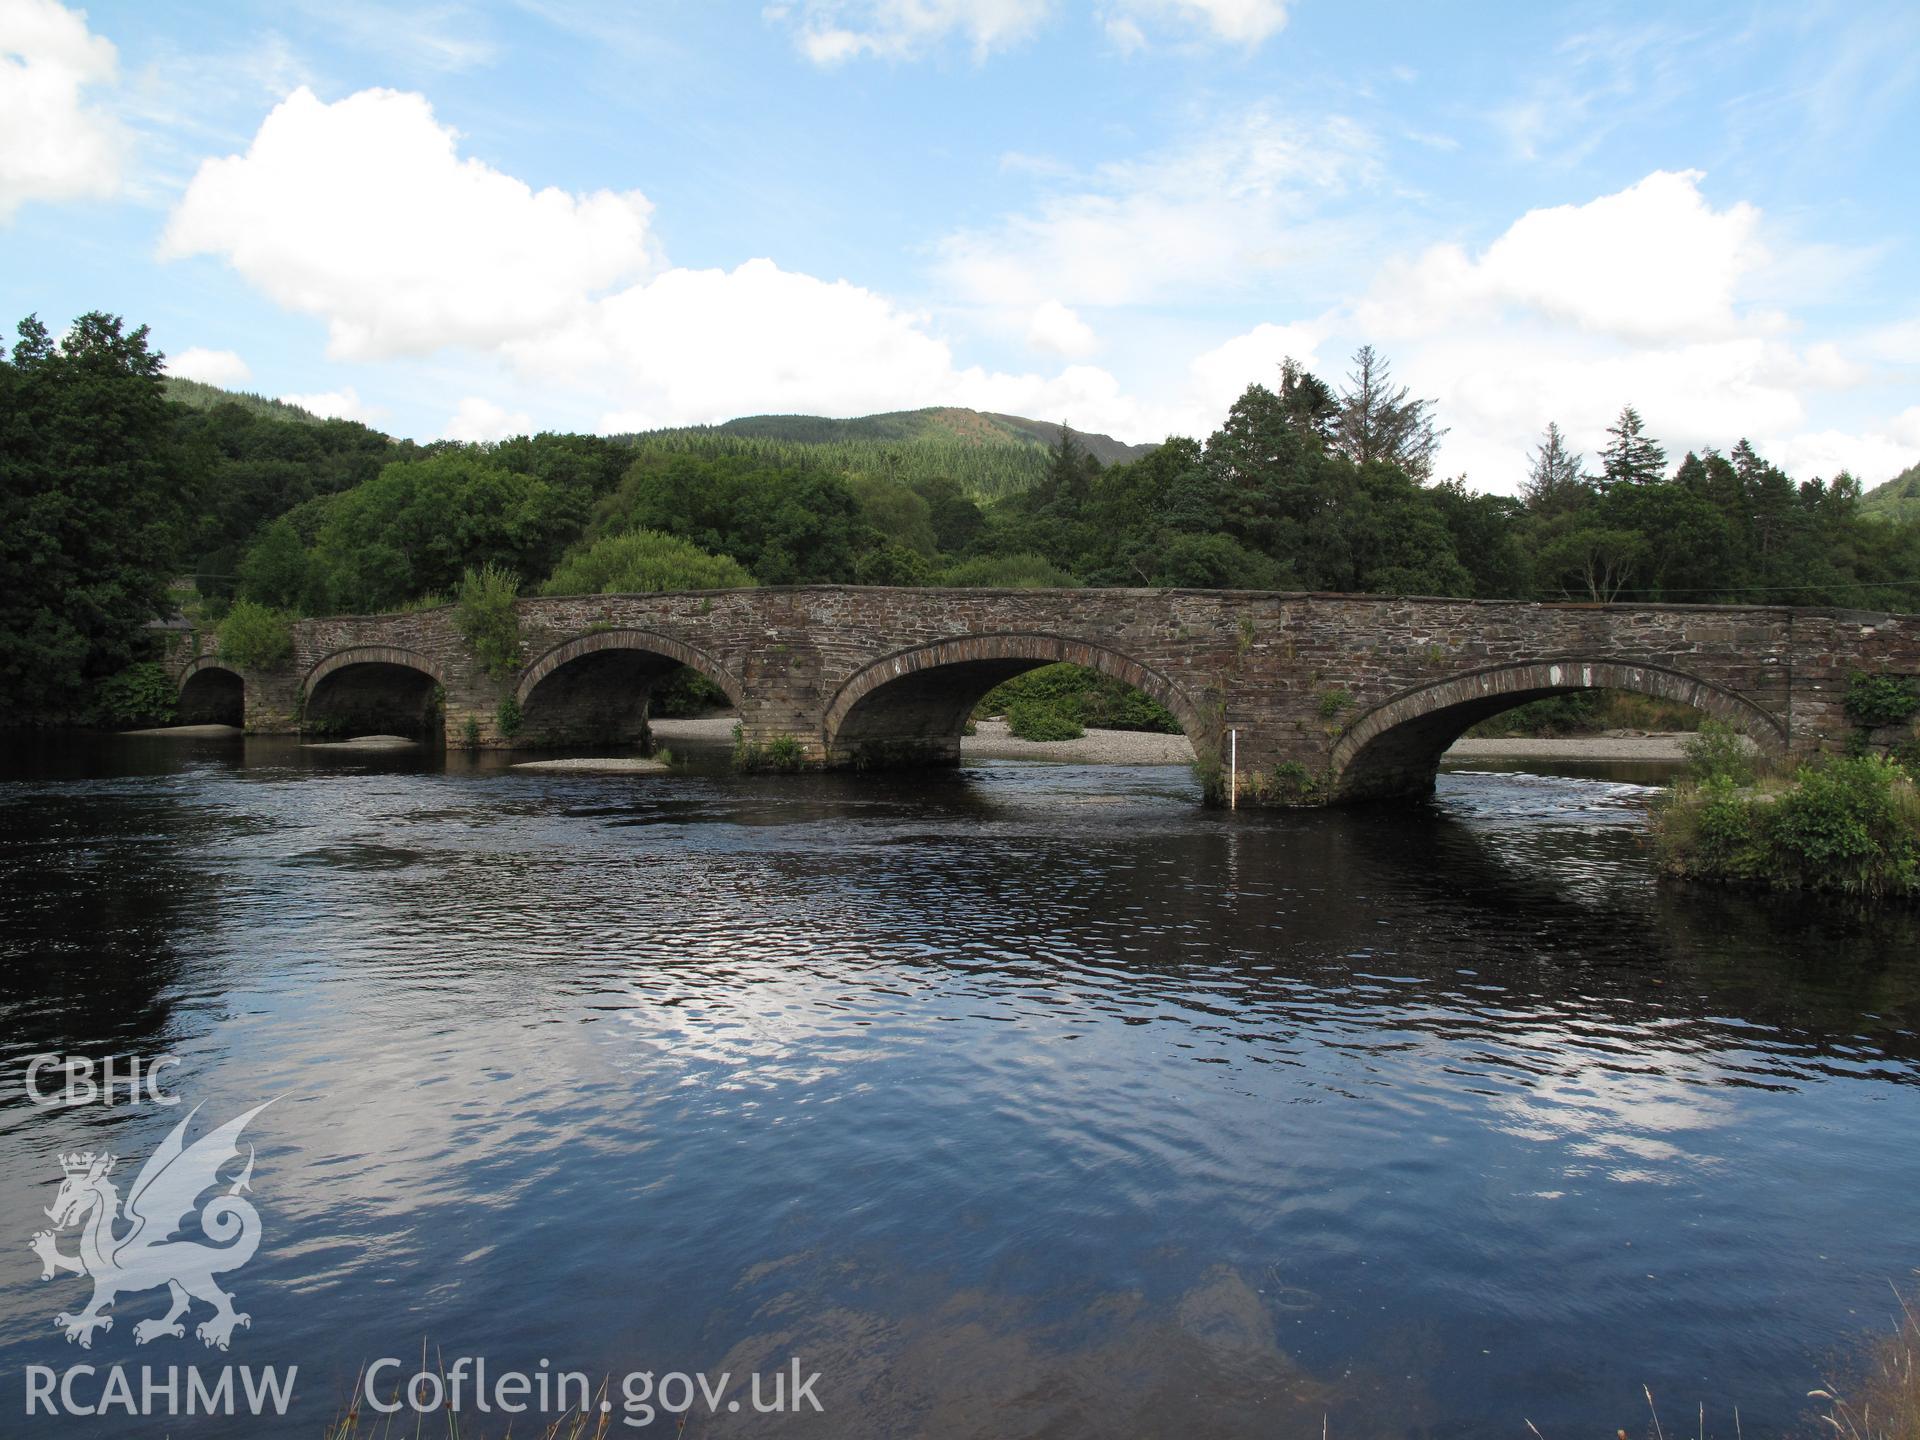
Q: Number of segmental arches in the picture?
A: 5